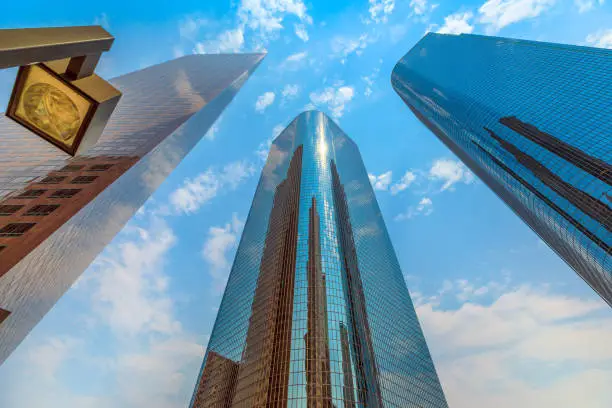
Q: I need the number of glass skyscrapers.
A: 3